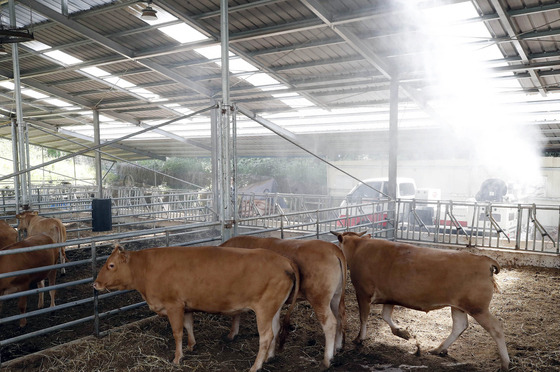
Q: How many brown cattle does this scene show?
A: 6